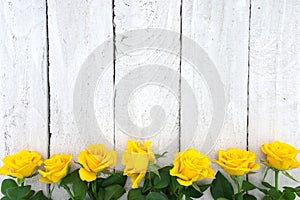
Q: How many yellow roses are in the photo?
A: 7